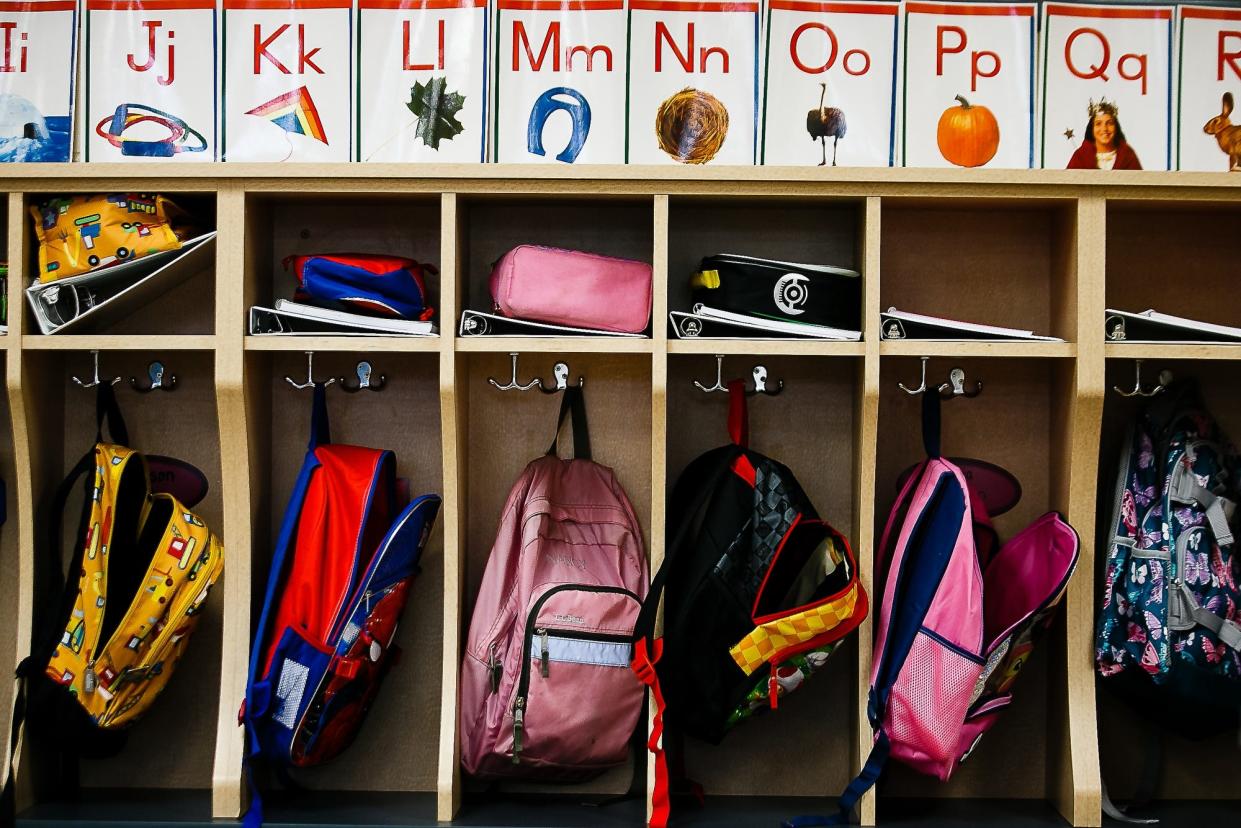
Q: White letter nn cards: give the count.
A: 1